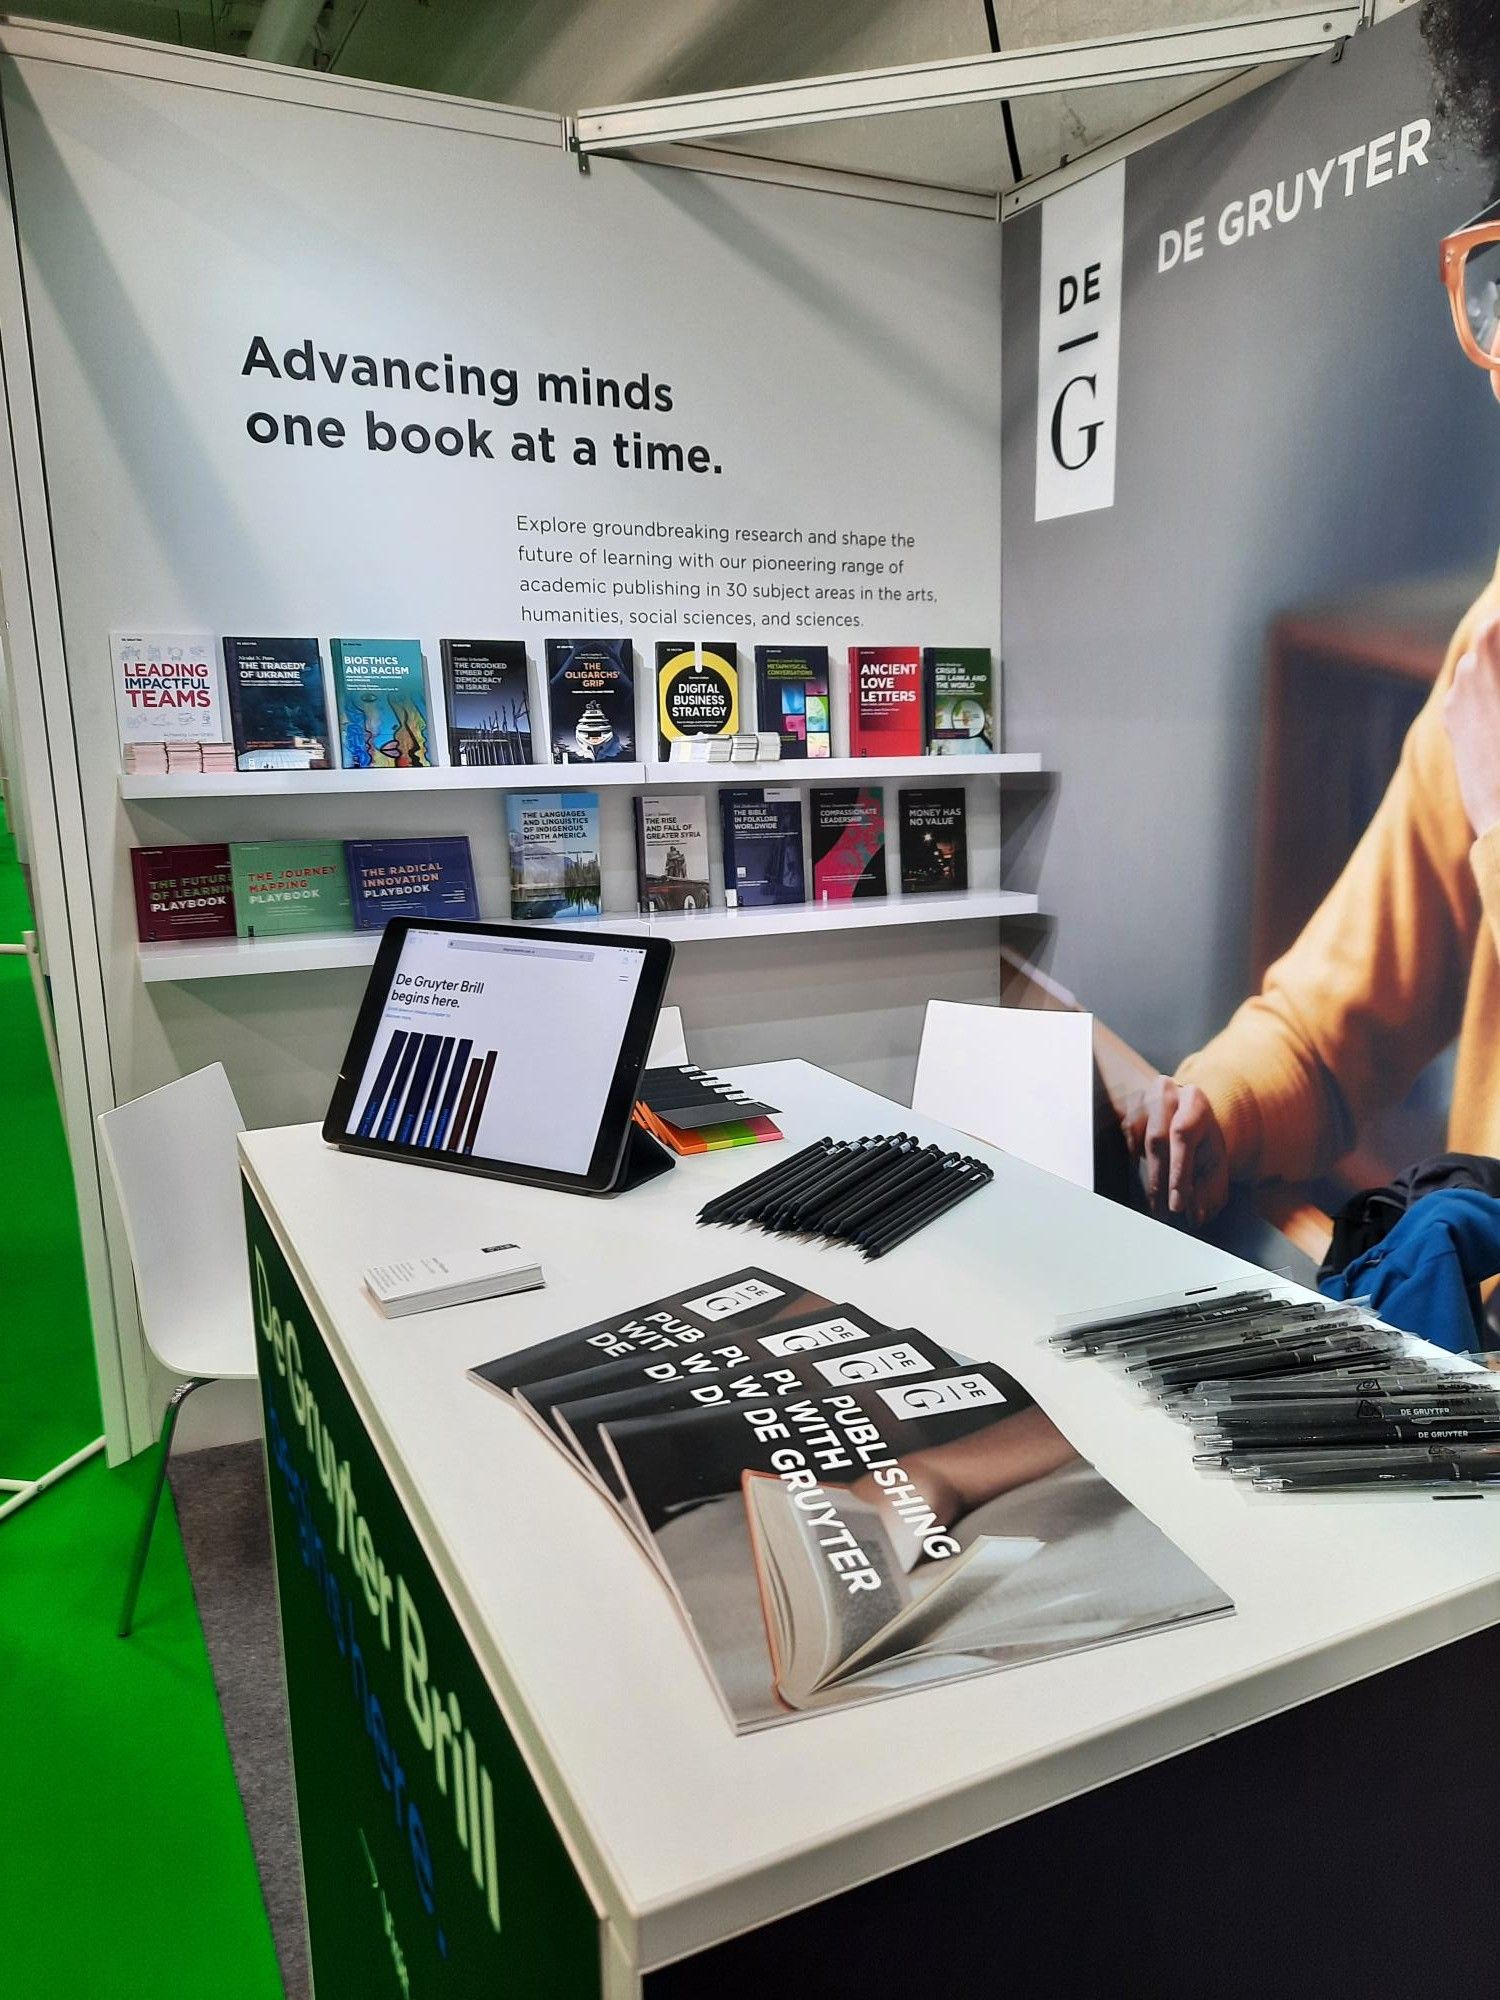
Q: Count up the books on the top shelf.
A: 9